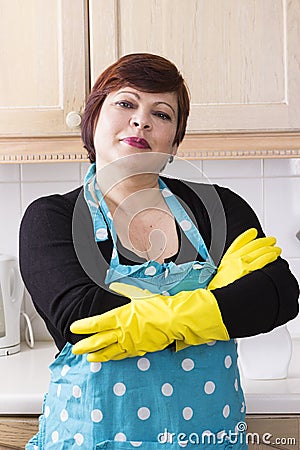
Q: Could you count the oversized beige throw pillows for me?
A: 0